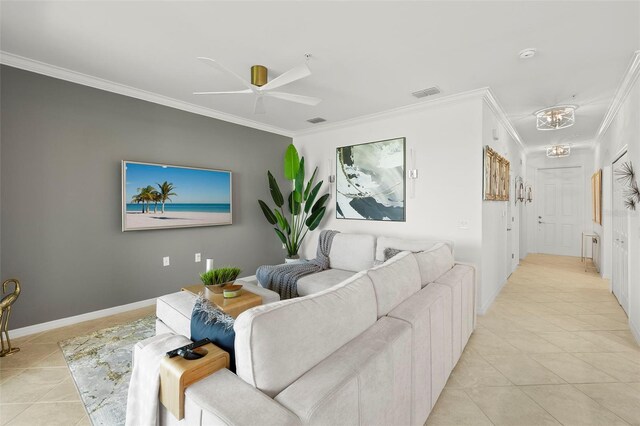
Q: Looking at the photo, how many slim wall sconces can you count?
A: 2